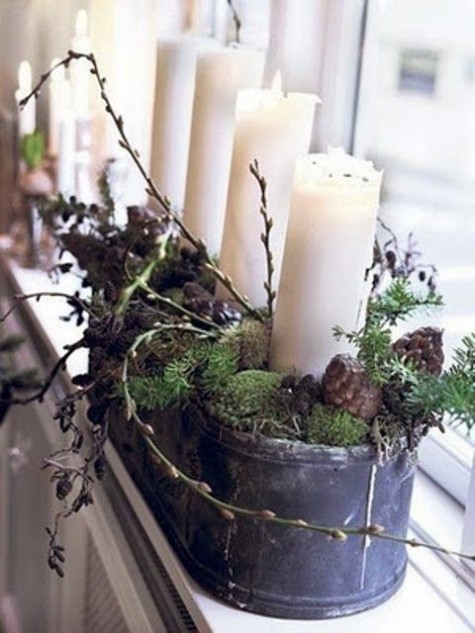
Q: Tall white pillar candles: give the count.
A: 4